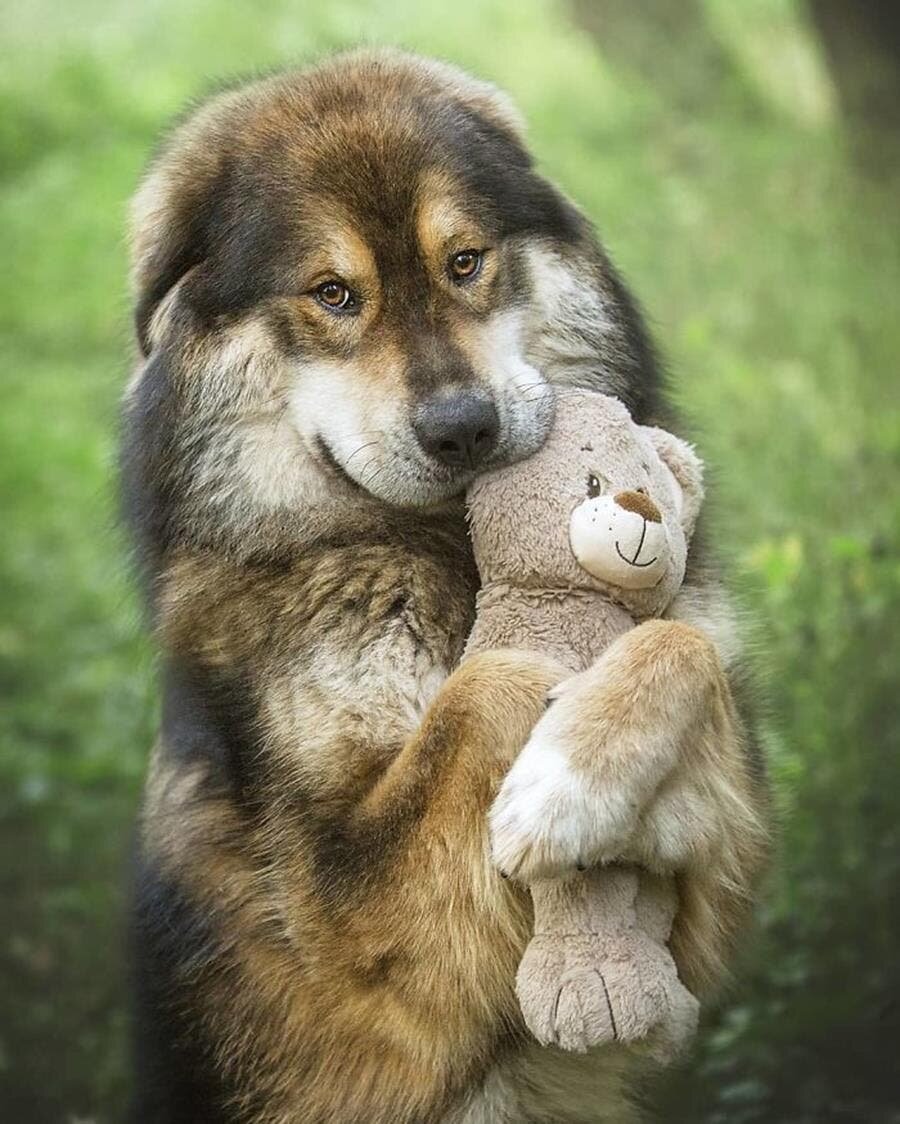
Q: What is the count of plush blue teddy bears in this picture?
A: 0